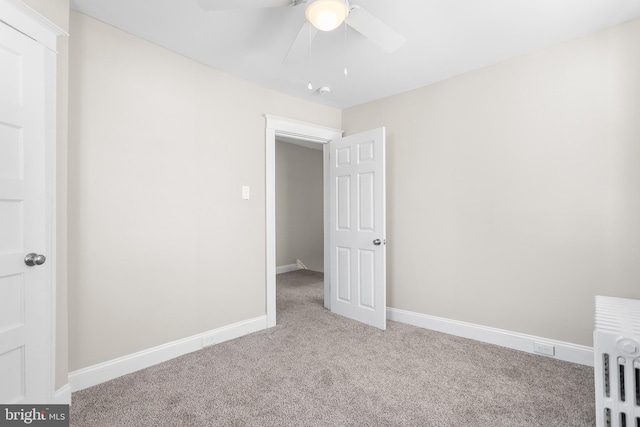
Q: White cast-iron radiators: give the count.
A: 1